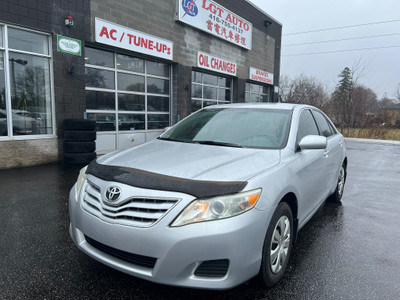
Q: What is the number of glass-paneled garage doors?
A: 3